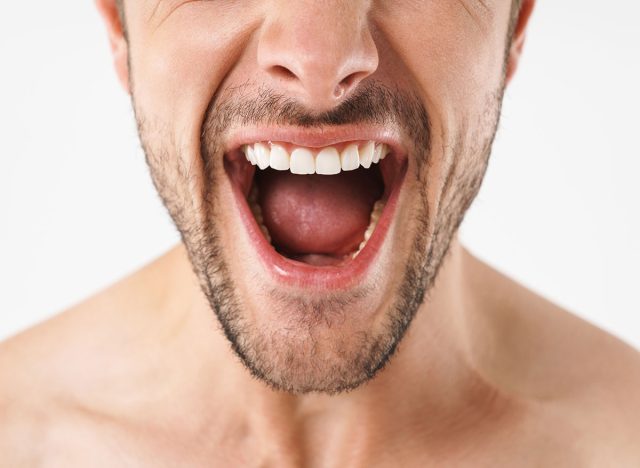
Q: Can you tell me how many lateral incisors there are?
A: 2